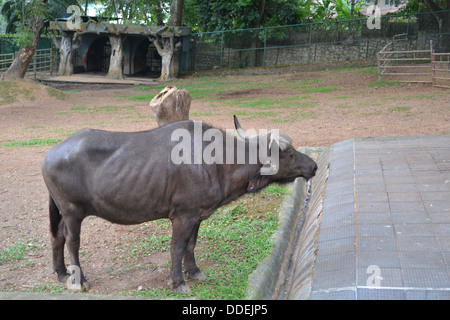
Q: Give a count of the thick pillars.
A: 3